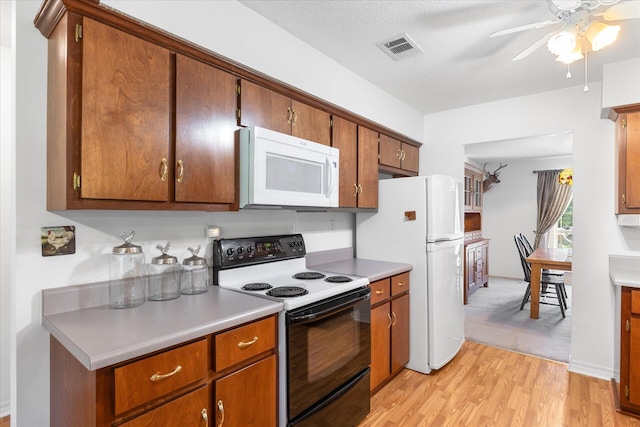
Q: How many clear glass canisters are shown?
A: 3